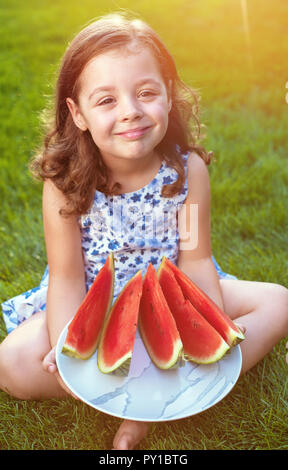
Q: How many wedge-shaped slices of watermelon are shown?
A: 5